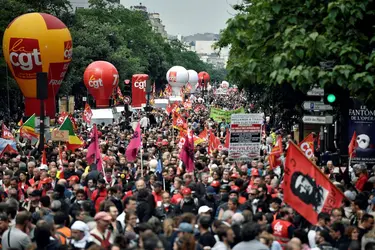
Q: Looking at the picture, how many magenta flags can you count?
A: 3